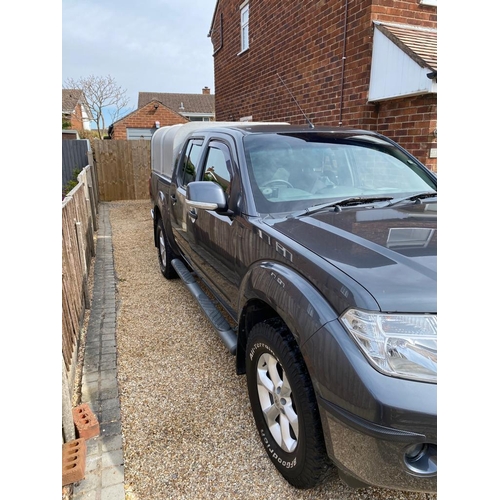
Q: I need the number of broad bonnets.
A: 1